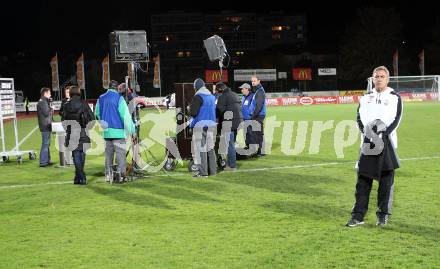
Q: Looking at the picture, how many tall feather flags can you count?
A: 7